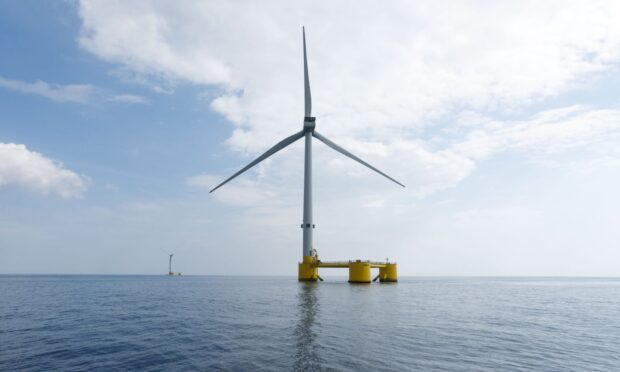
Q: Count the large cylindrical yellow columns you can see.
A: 3